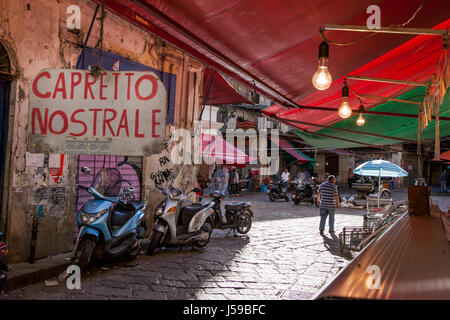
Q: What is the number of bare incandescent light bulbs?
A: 3